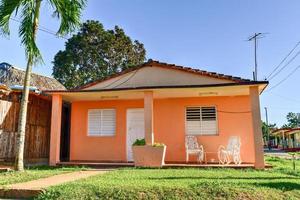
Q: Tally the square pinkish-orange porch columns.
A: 3